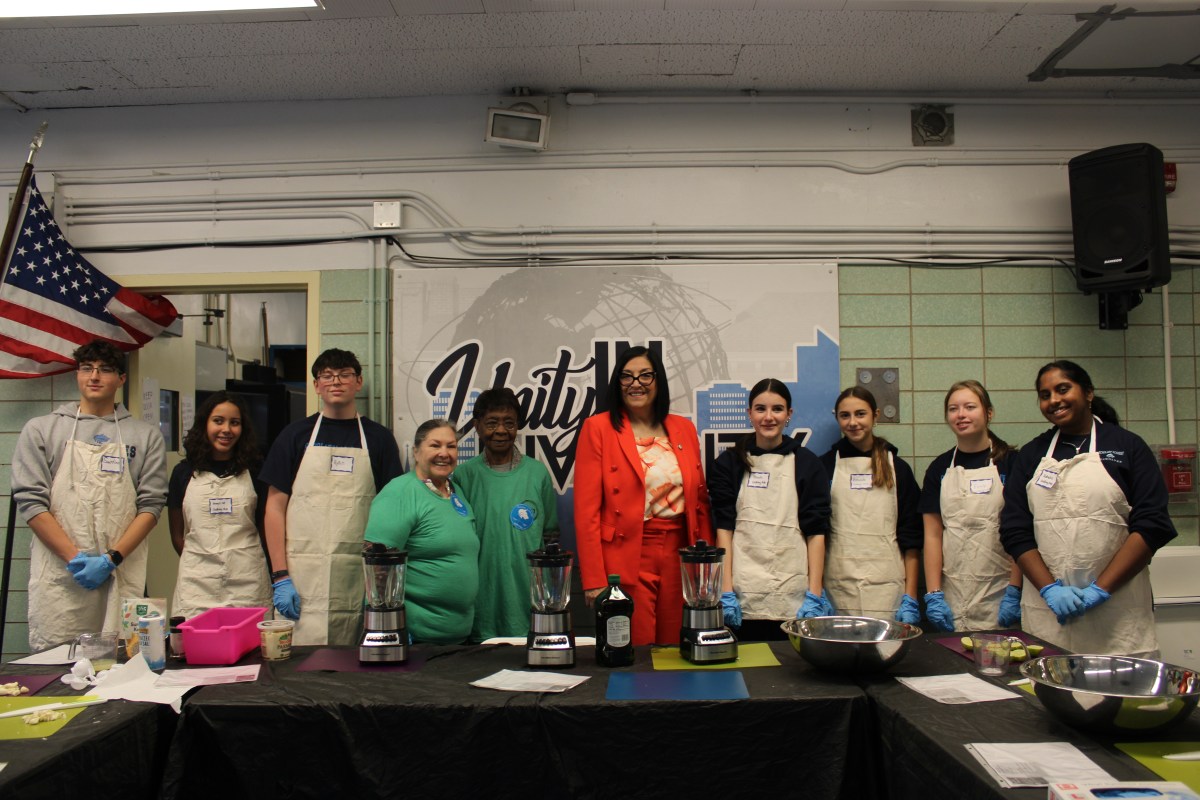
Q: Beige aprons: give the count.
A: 7